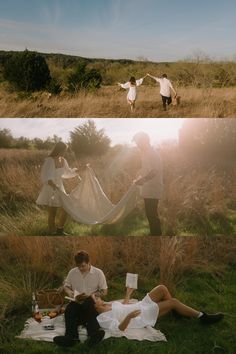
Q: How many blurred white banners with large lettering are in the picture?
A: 0